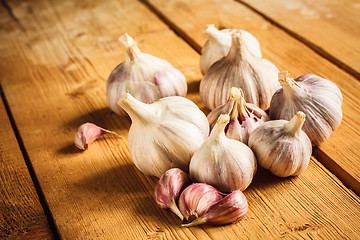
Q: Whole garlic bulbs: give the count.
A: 8